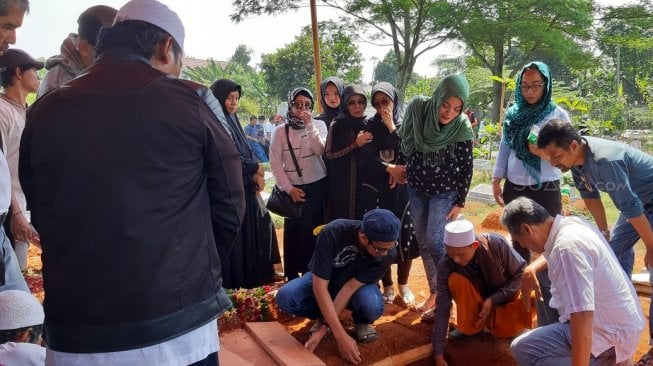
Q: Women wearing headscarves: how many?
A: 7